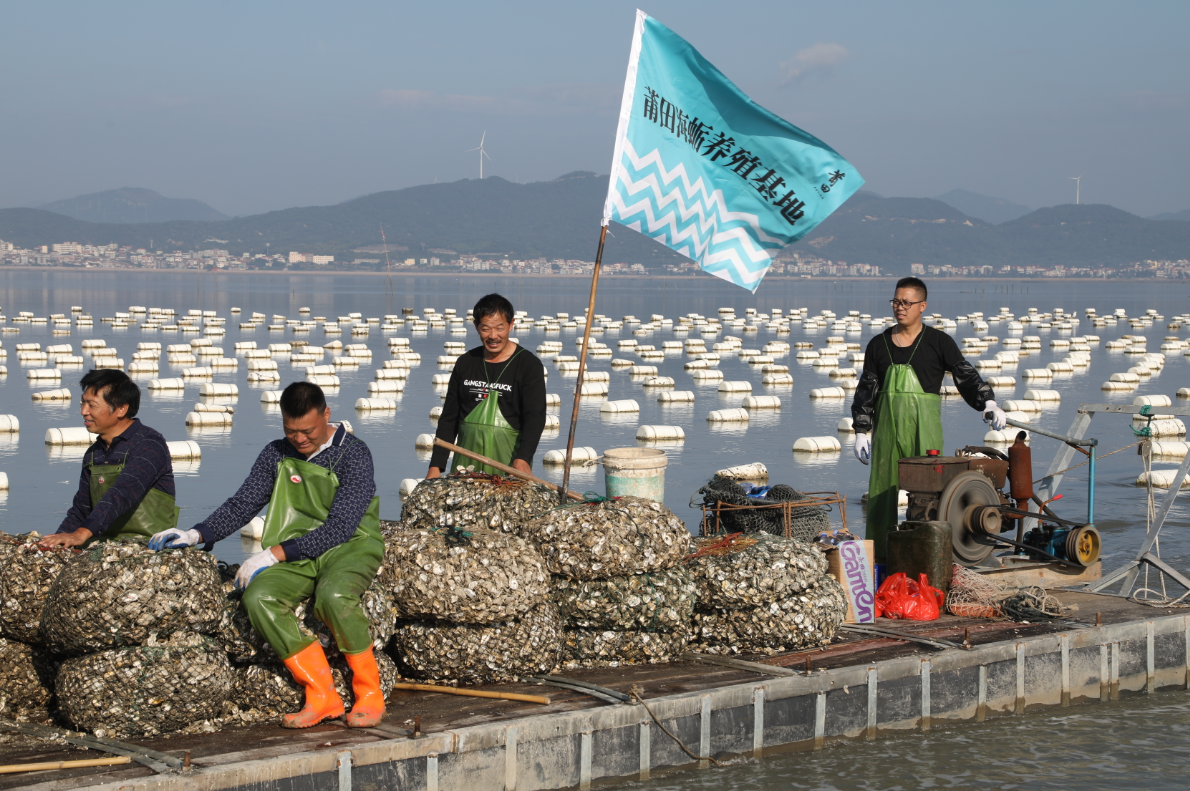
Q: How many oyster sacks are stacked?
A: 14